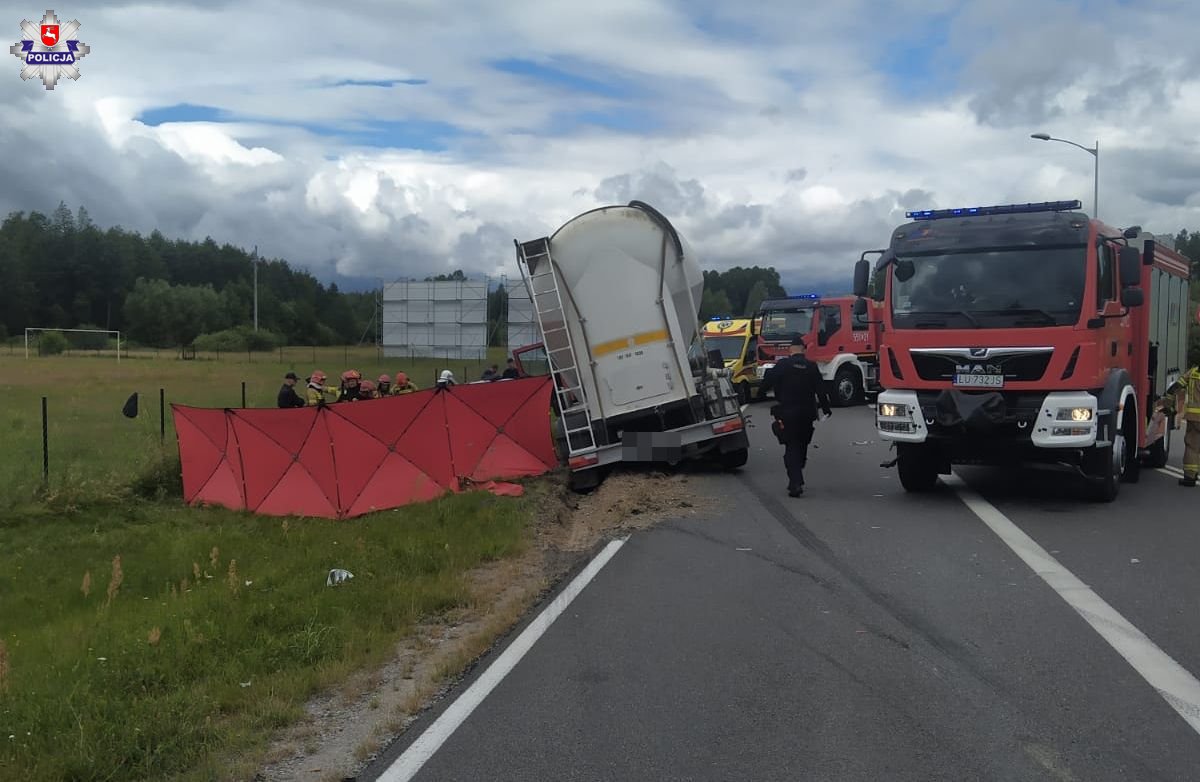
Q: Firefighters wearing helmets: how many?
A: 6